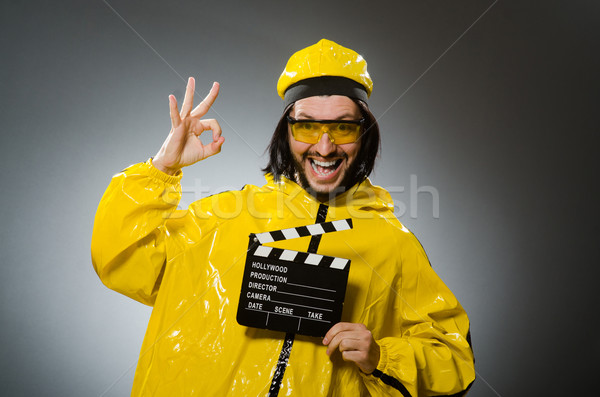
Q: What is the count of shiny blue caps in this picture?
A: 0